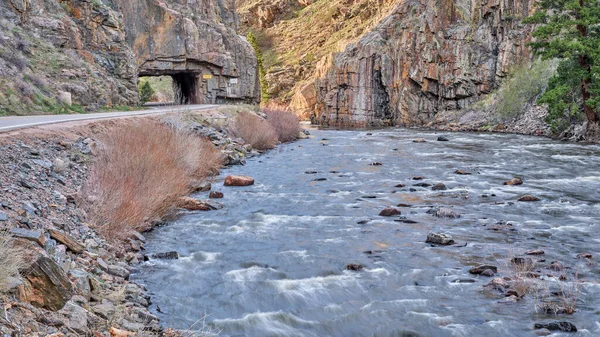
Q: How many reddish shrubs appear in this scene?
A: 3